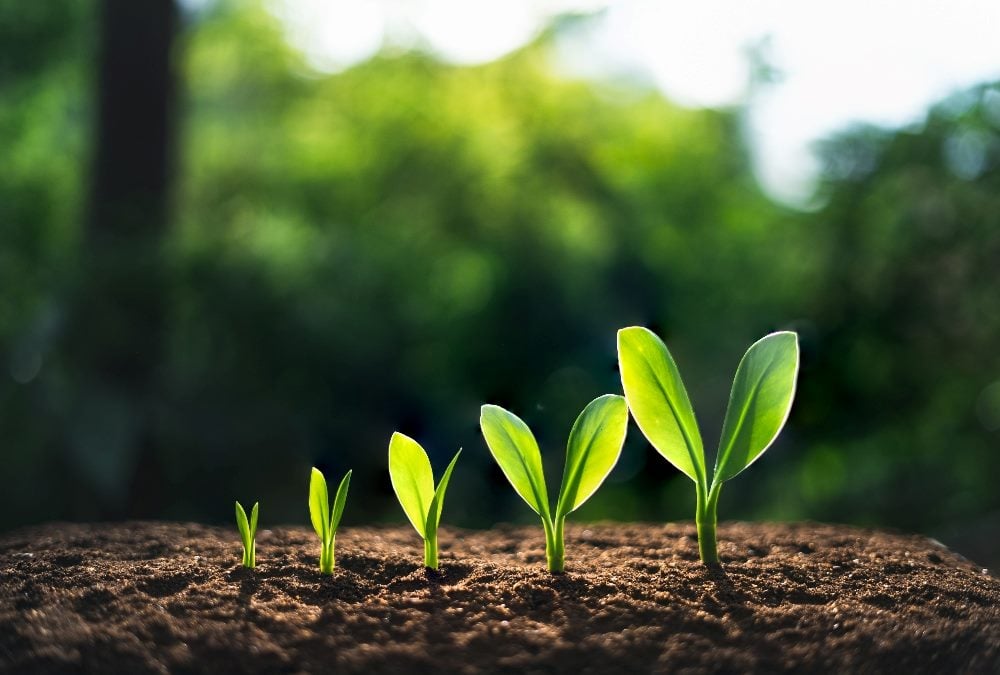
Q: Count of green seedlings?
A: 5